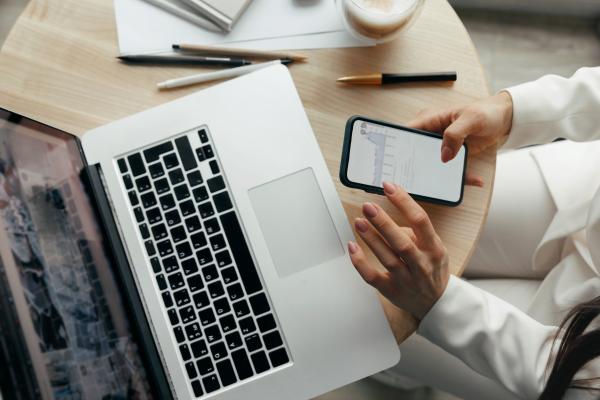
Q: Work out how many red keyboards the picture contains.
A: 0